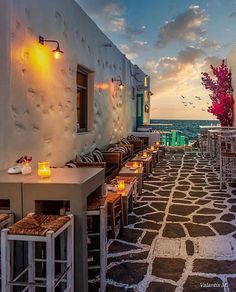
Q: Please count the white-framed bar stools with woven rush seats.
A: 3